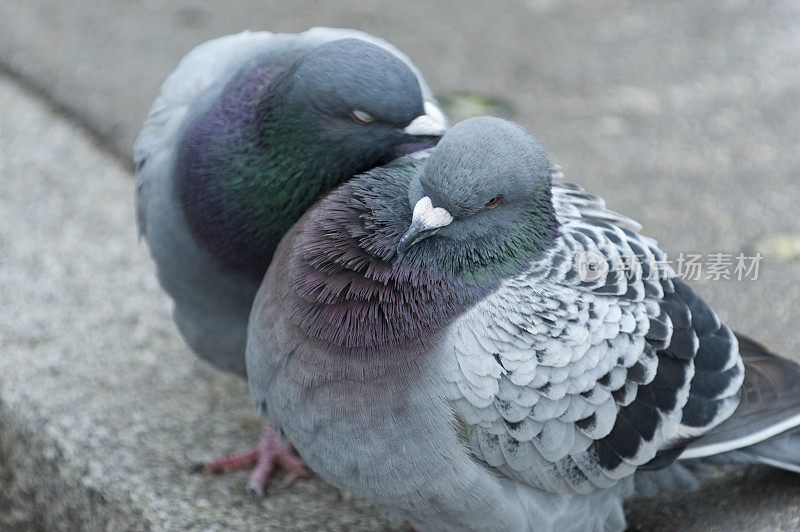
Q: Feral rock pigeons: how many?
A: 2